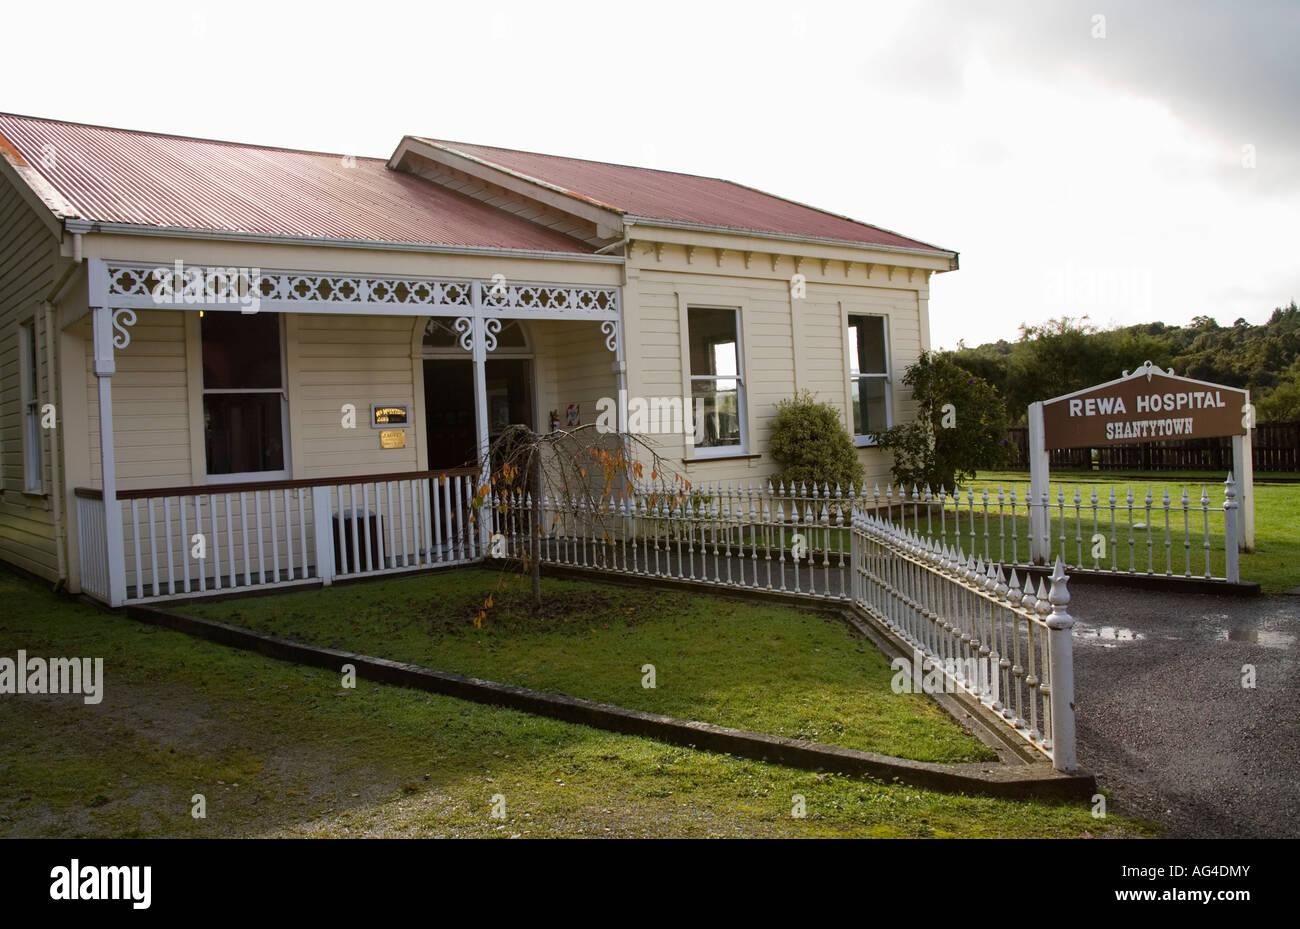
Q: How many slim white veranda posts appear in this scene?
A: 3